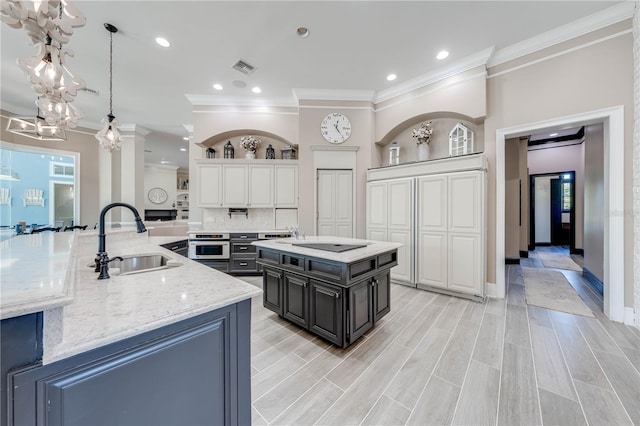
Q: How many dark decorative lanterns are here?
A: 4